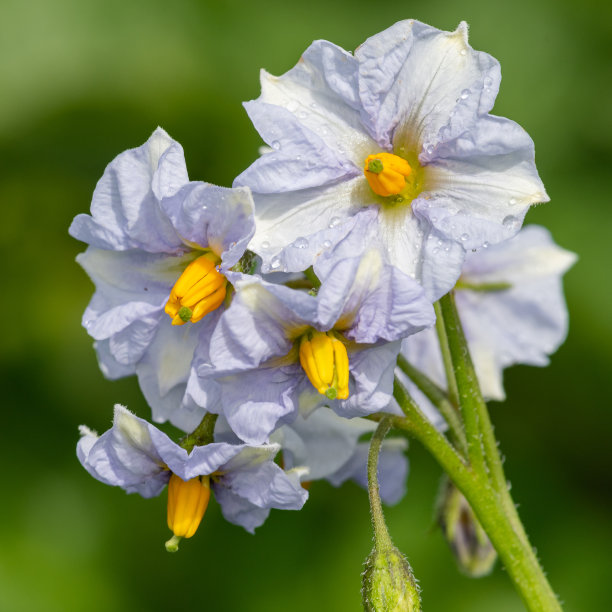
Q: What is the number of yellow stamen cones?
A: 4